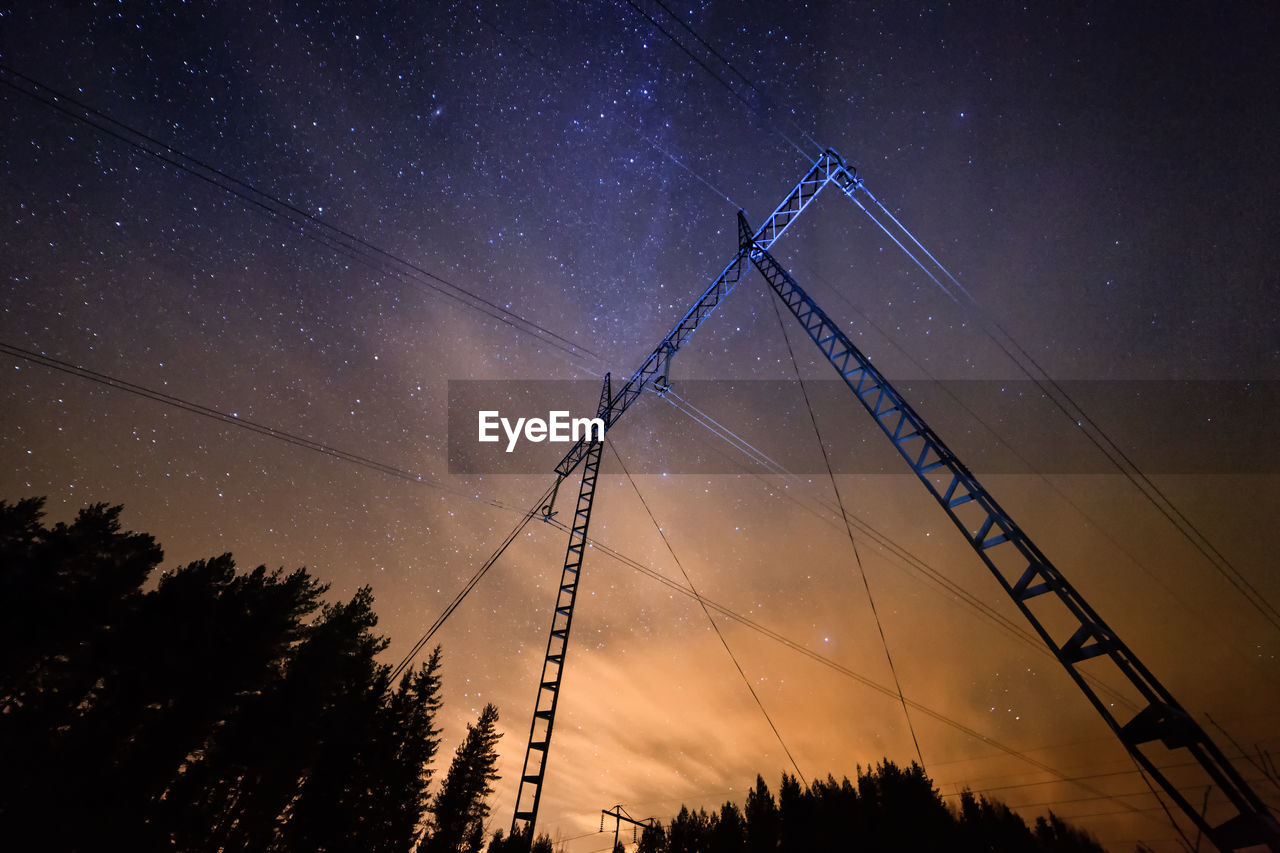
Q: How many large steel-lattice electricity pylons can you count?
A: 1